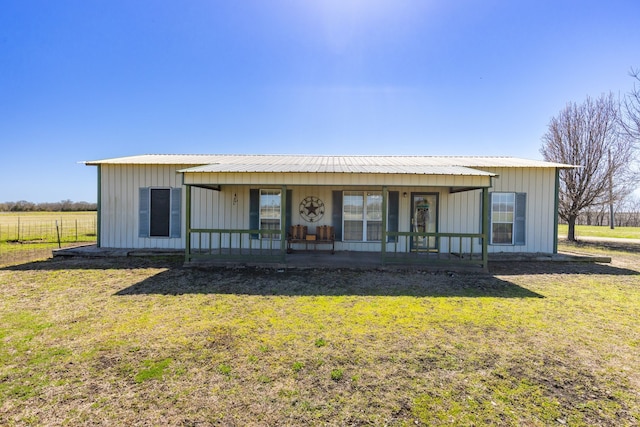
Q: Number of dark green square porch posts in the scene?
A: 4